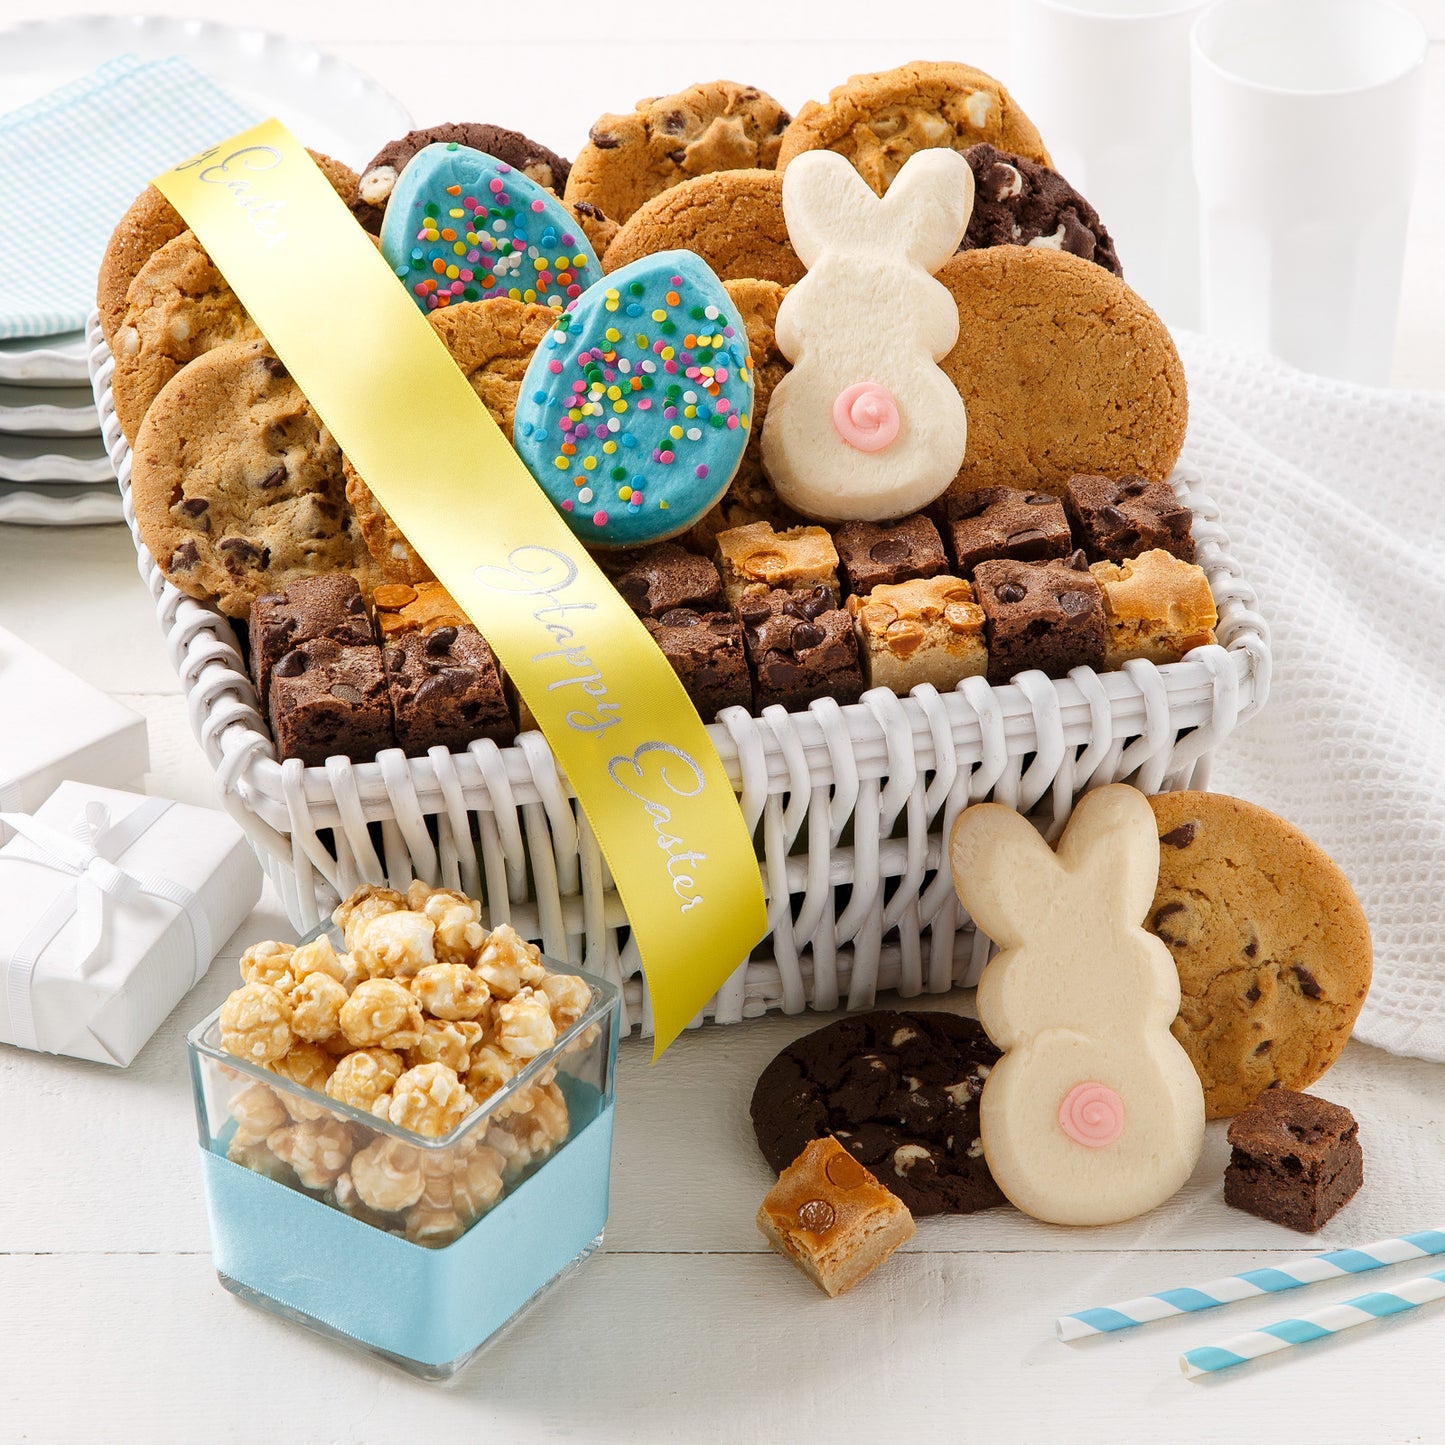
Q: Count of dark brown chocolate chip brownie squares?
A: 11